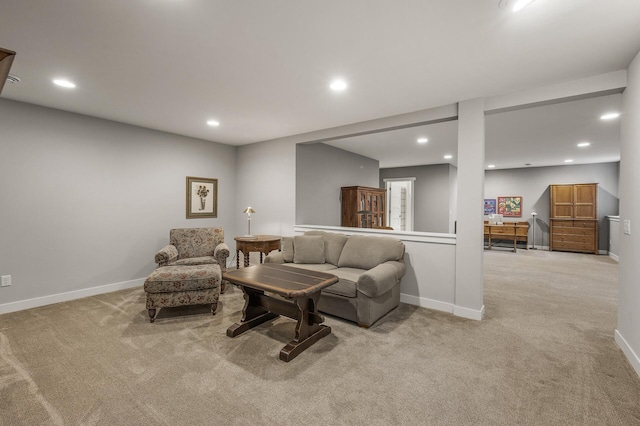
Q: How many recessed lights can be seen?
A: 10